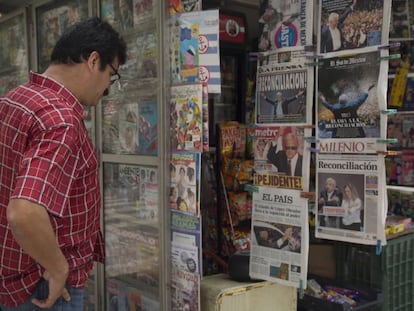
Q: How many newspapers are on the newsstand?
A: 7